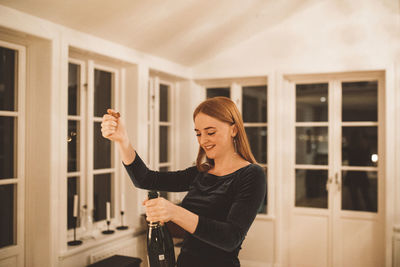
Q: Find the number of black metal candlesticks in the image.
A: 3